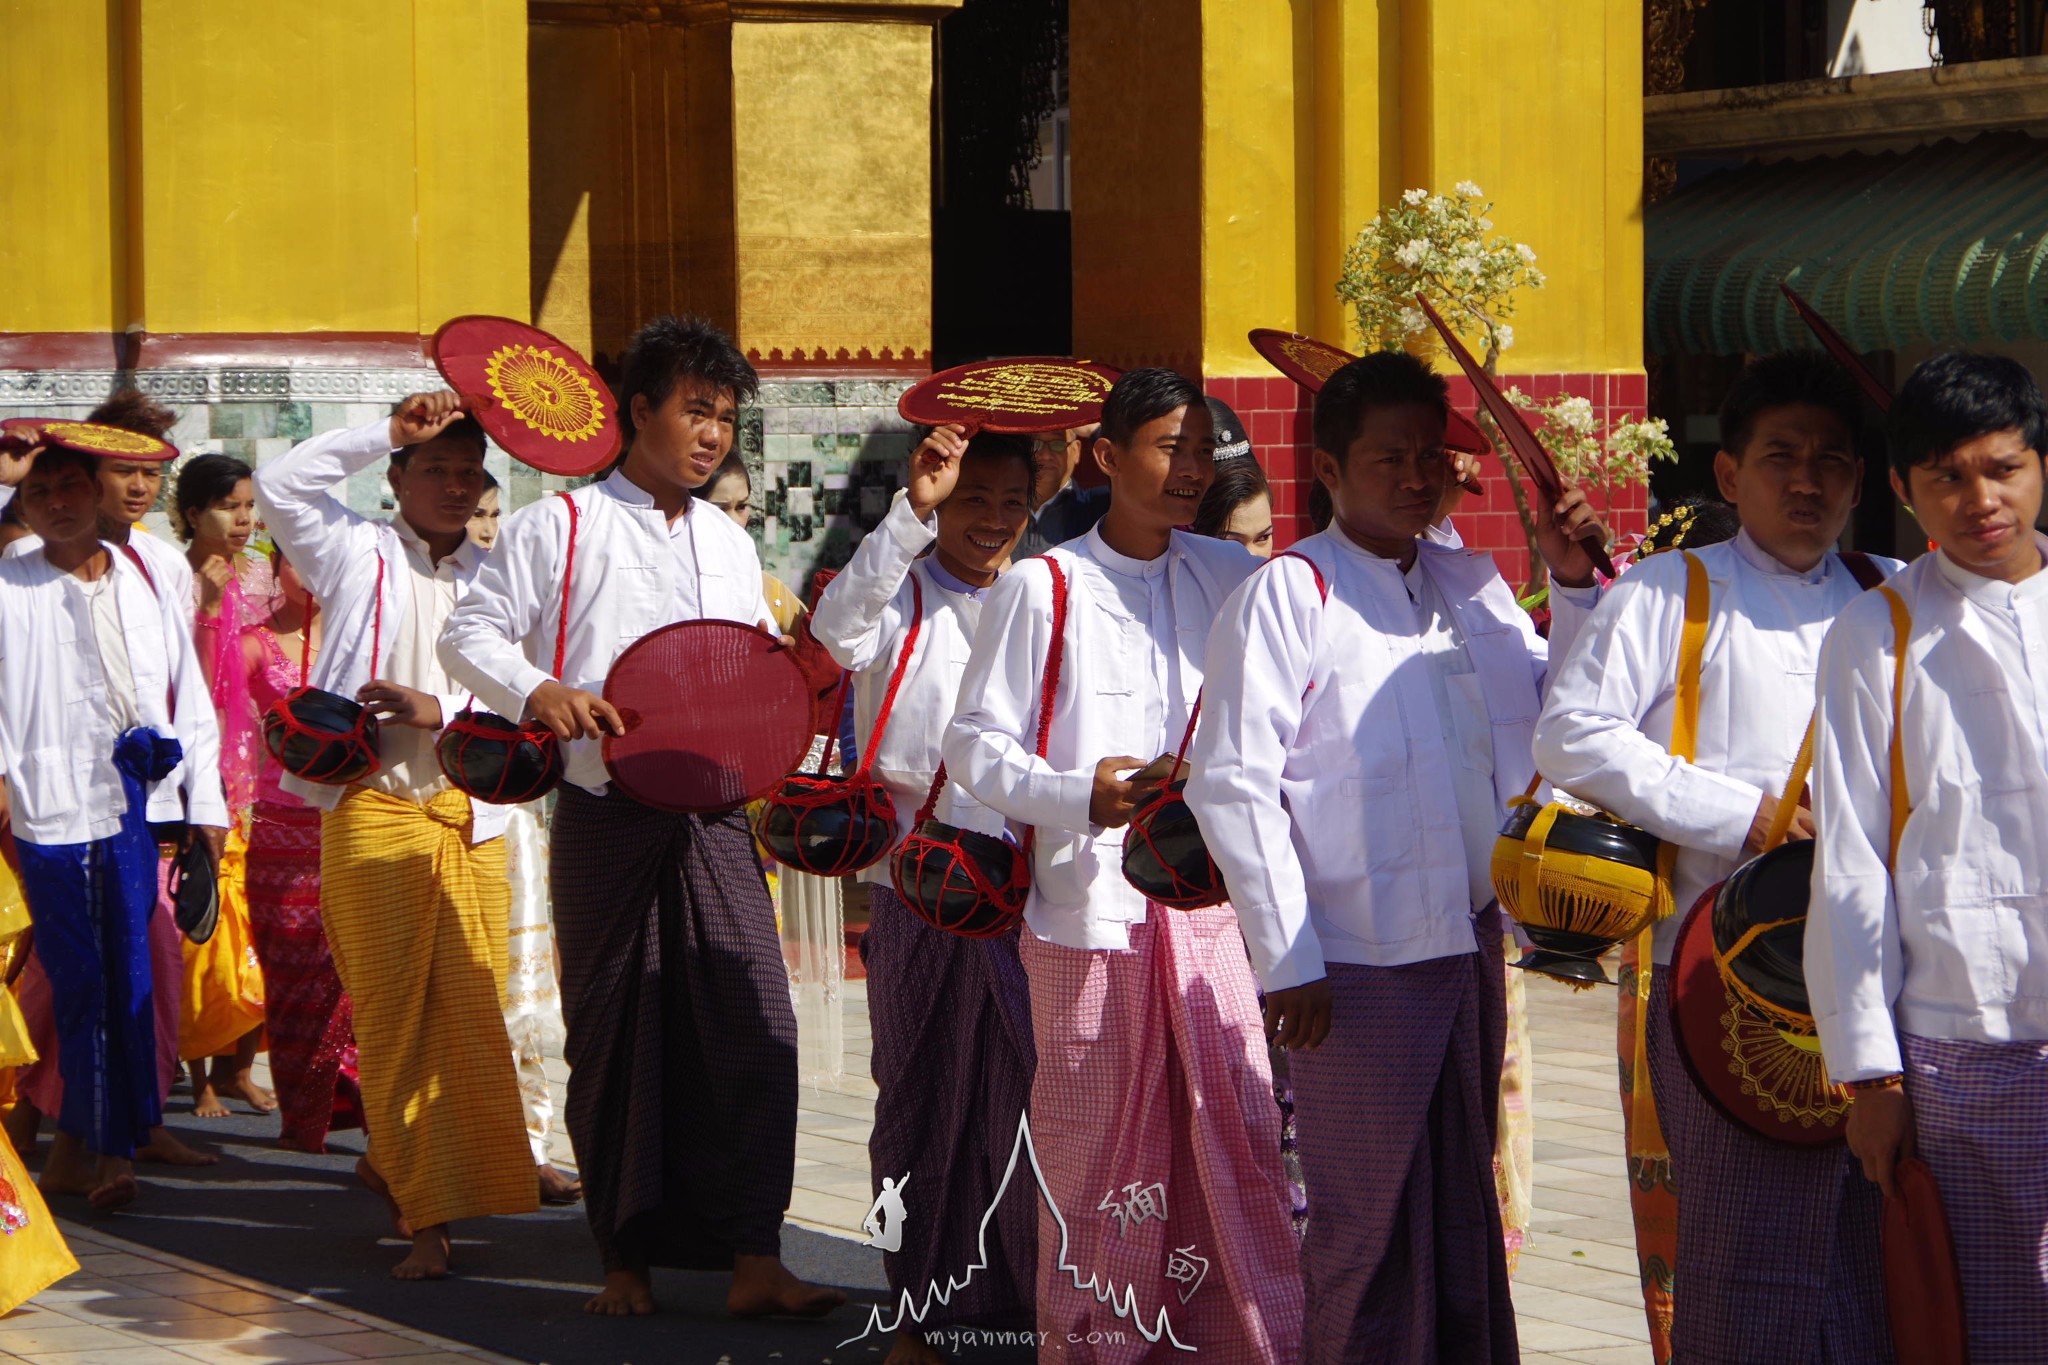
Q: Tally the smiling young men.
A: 2